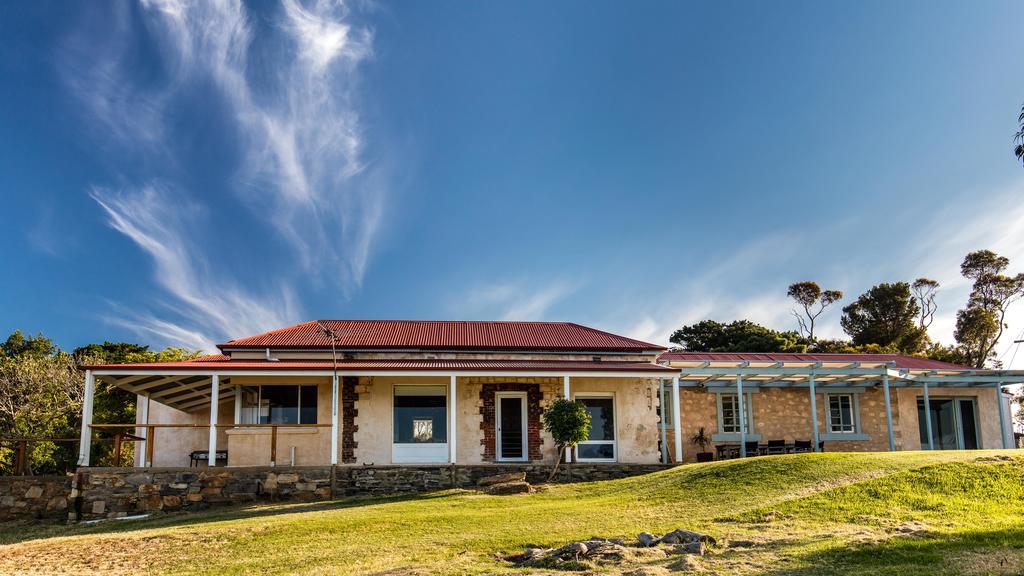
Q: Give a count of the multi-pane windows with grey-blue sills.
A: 2